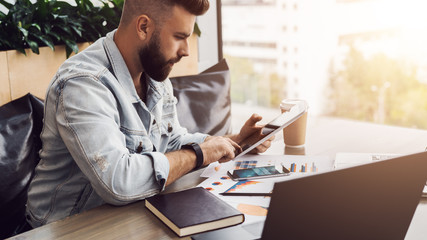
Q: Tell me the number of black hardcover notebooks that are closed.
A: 1